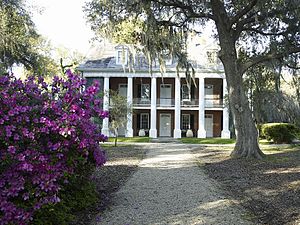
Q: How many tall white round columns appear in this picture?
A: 6